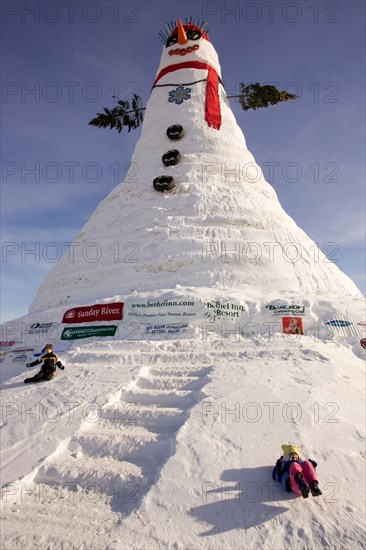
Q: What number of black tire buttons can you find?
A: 3